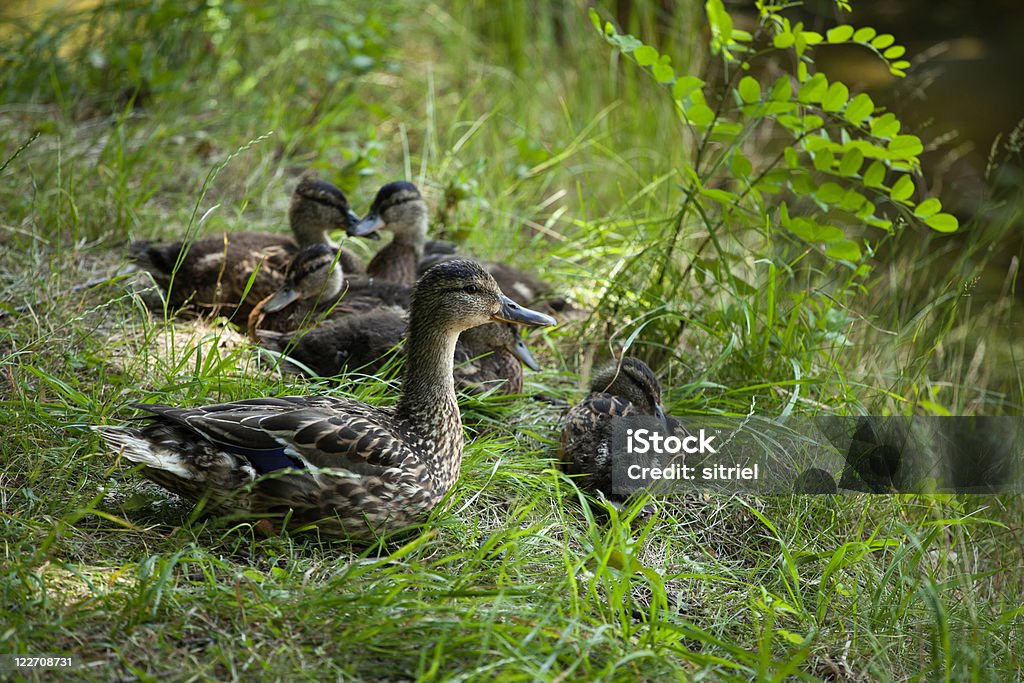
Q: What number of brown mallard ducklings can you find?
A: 5